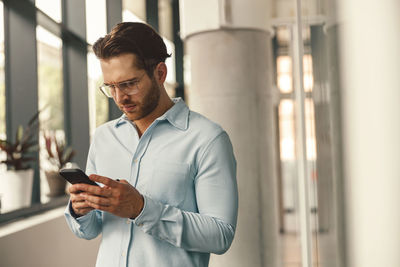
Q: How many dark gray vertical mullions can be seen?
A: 5